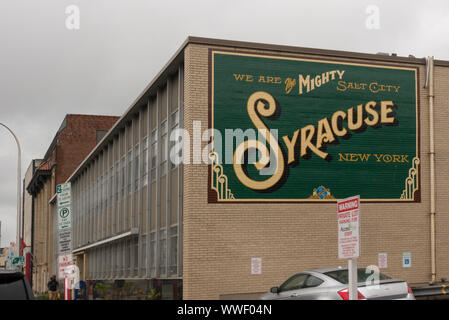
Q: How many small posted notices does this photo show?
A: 3